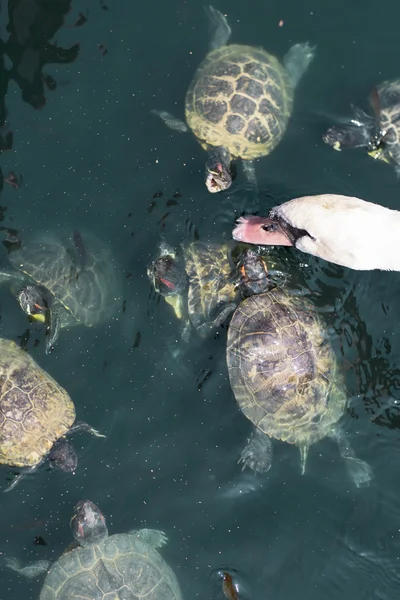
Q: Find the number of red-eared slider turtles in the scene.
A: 7